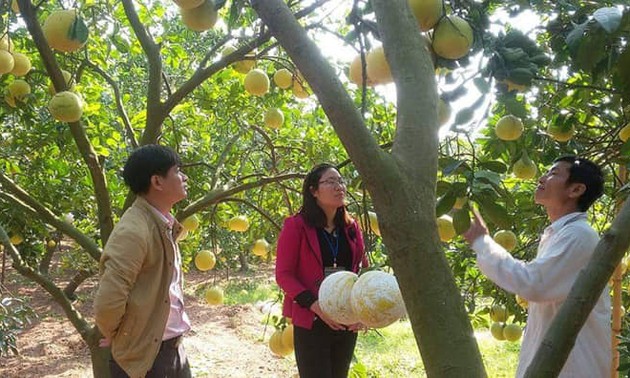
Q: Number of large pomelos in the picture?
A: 2